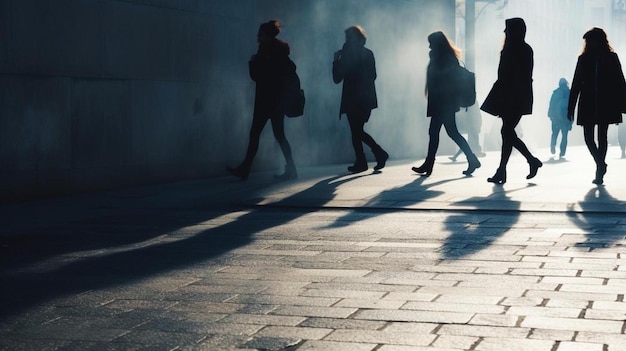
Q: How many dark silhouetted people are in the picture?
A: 5